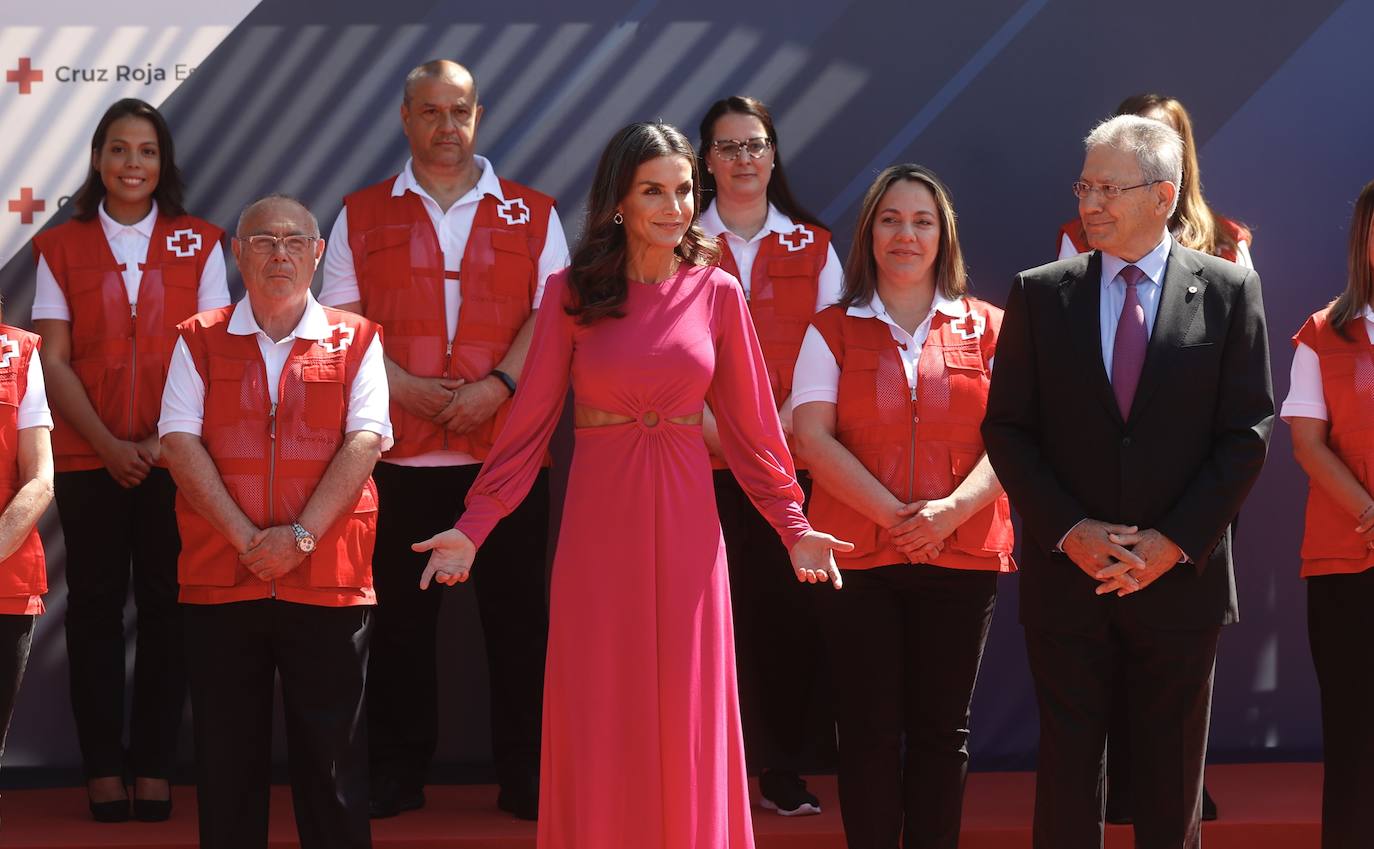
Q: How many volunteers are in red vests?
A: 8